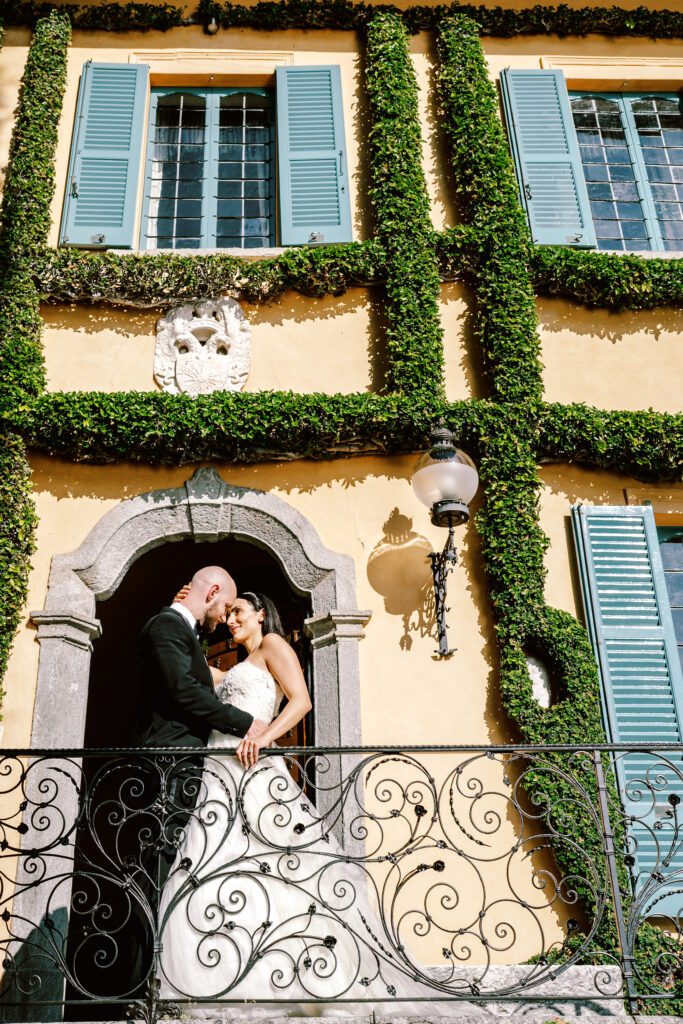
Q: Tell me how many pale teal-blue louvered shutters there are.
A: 4